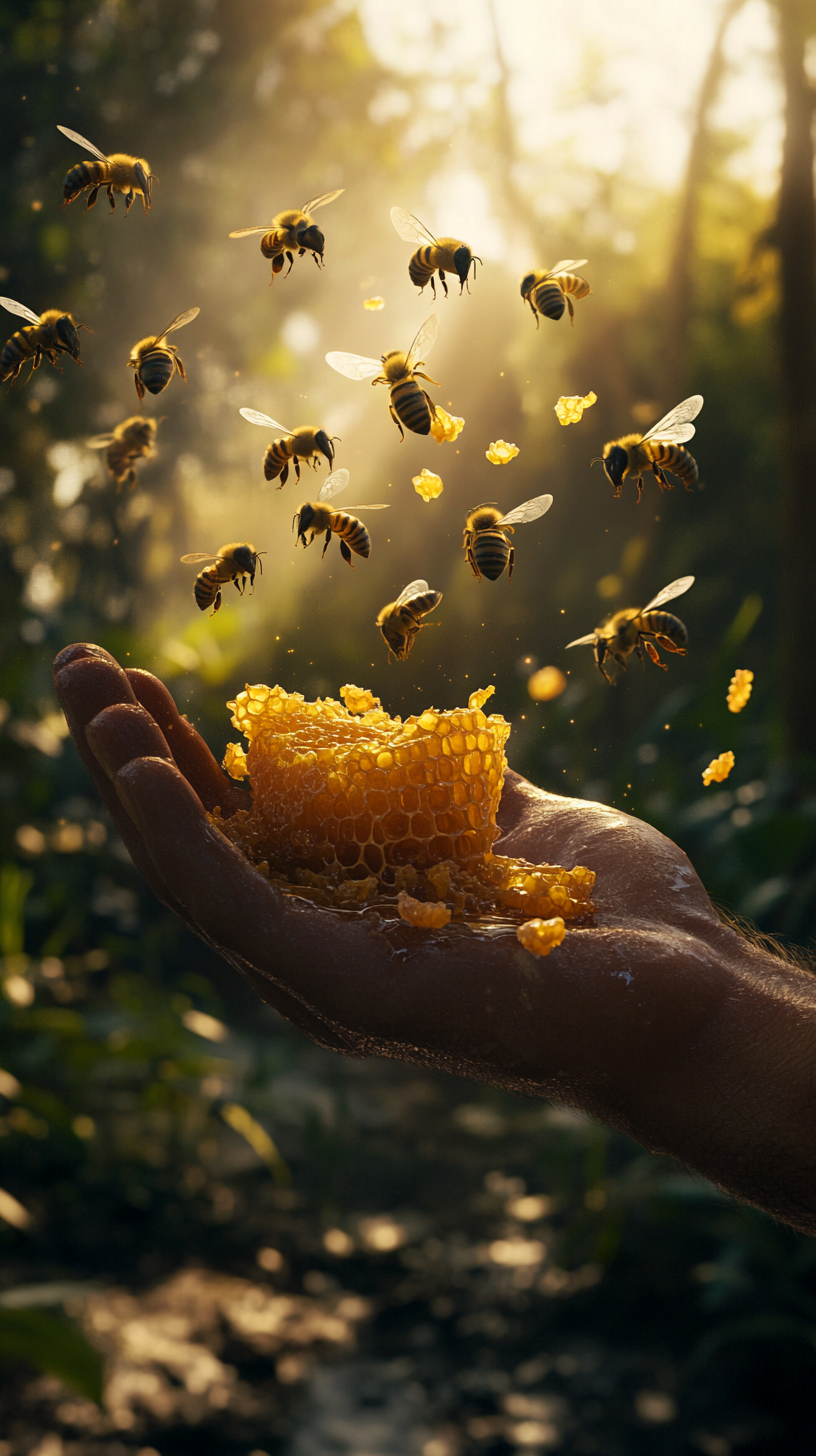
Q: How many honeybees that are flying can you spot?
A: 15